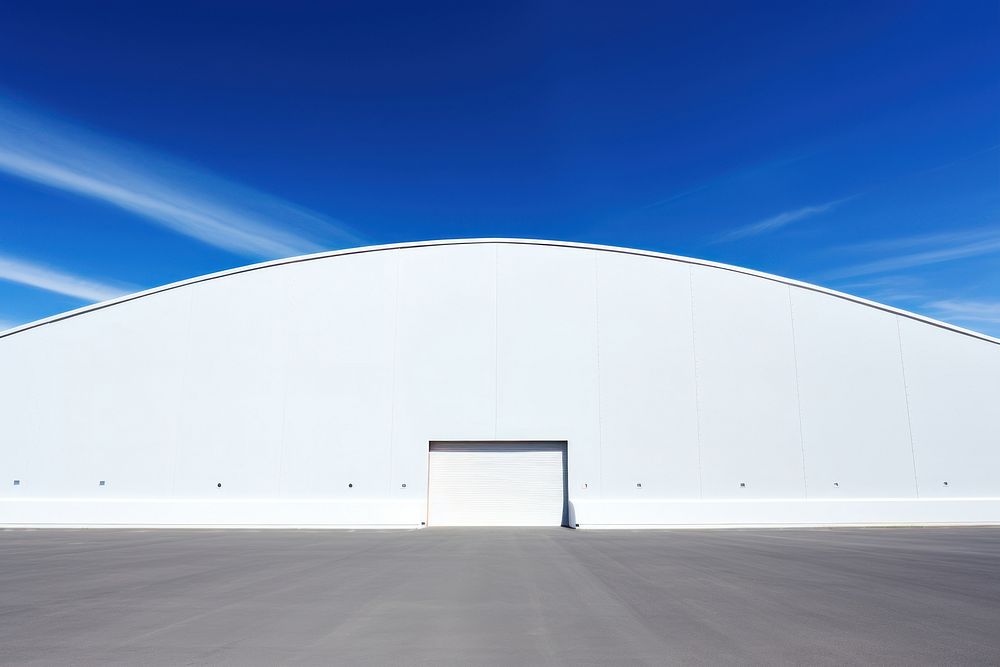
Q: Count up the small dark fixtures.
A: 10